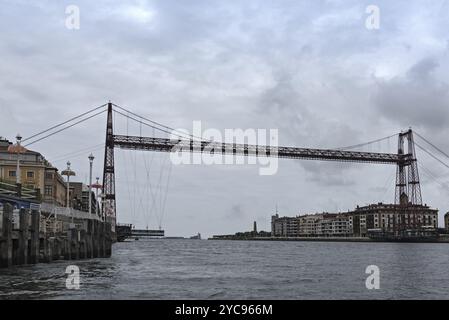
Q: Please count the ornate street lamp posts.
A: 4